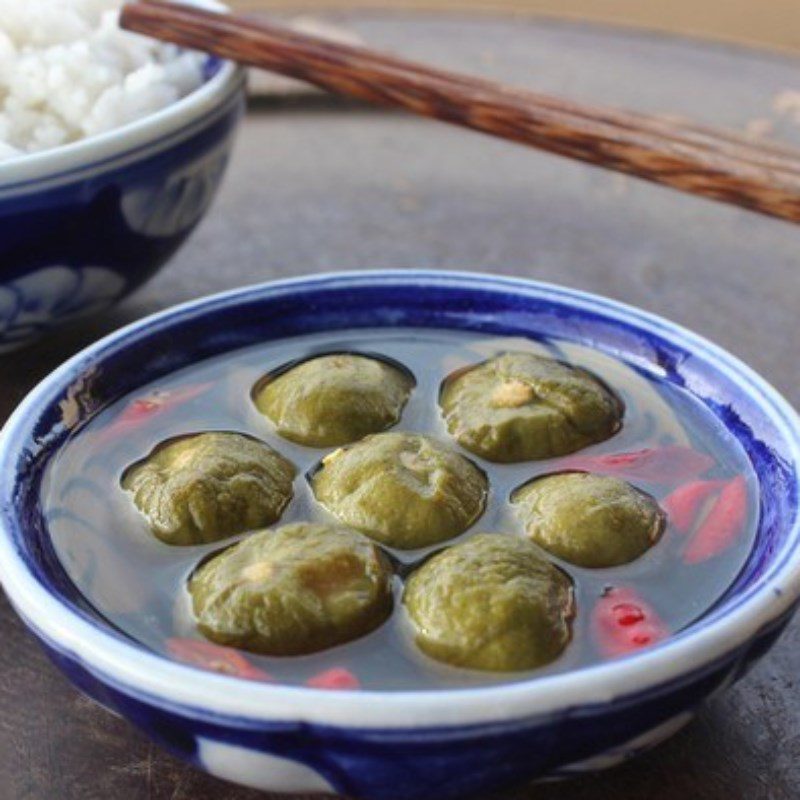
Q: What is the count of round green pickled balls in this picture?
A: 7